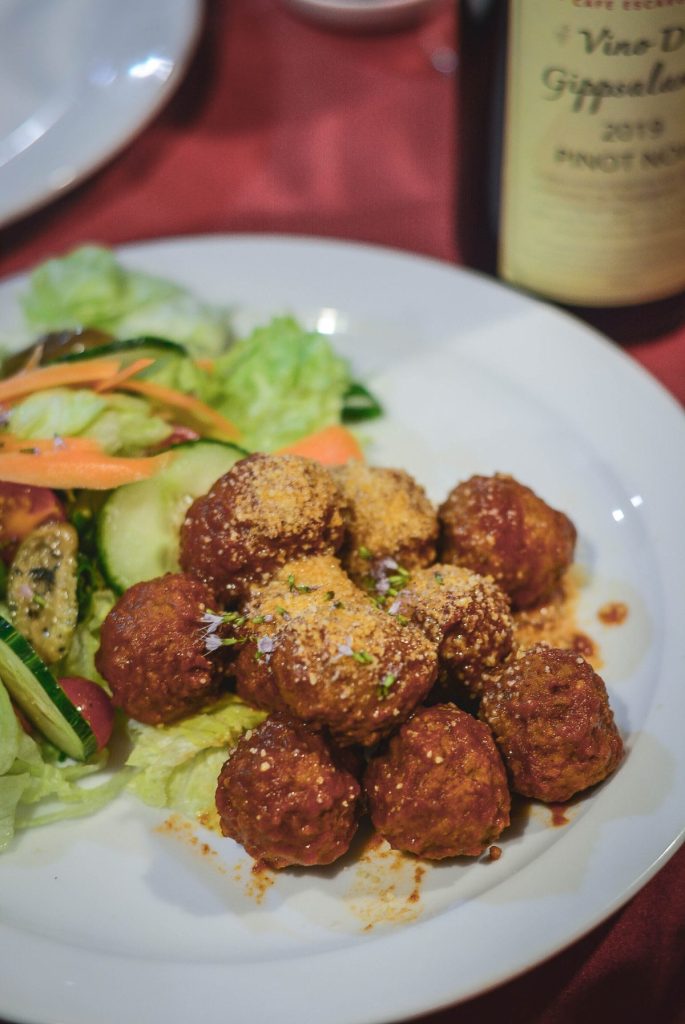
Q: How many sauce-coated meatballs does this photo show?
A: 10